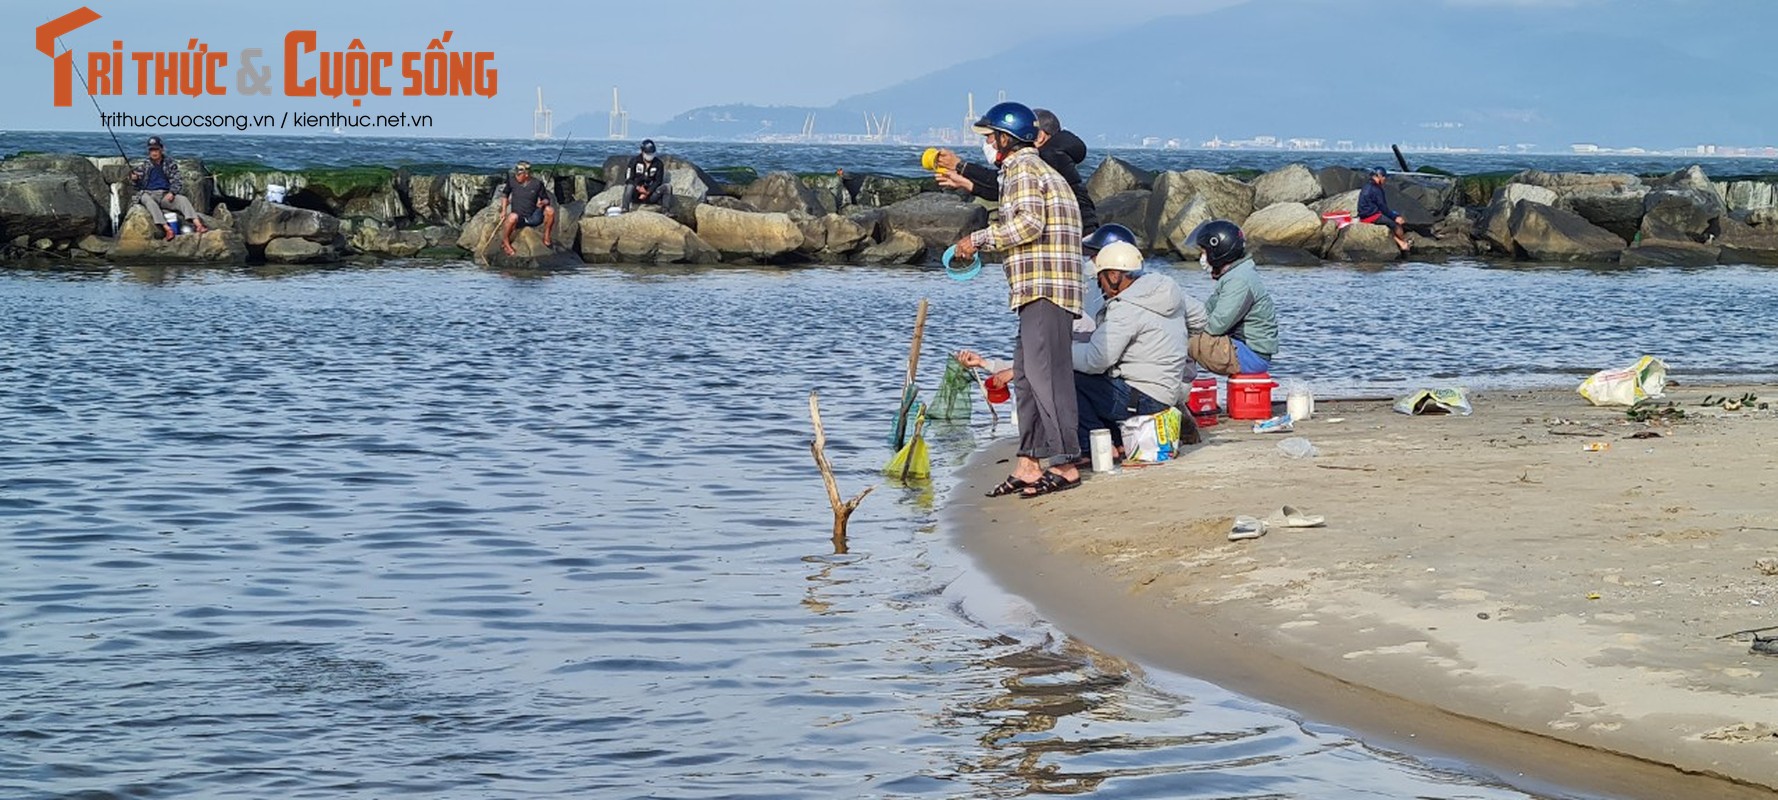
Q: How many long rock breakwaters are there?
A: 1